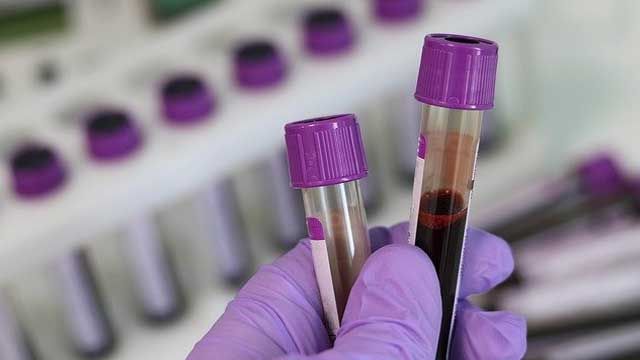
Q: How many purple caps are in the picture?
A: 9